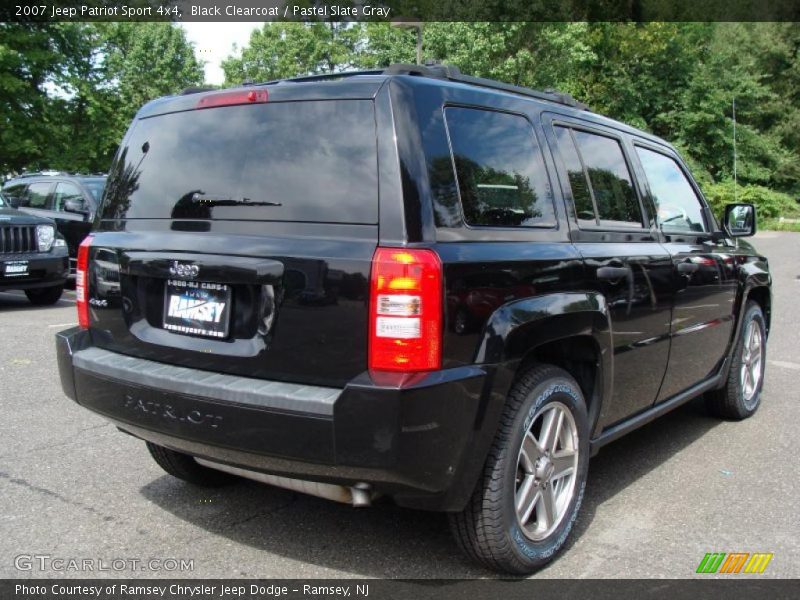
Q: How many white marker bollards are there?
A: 0